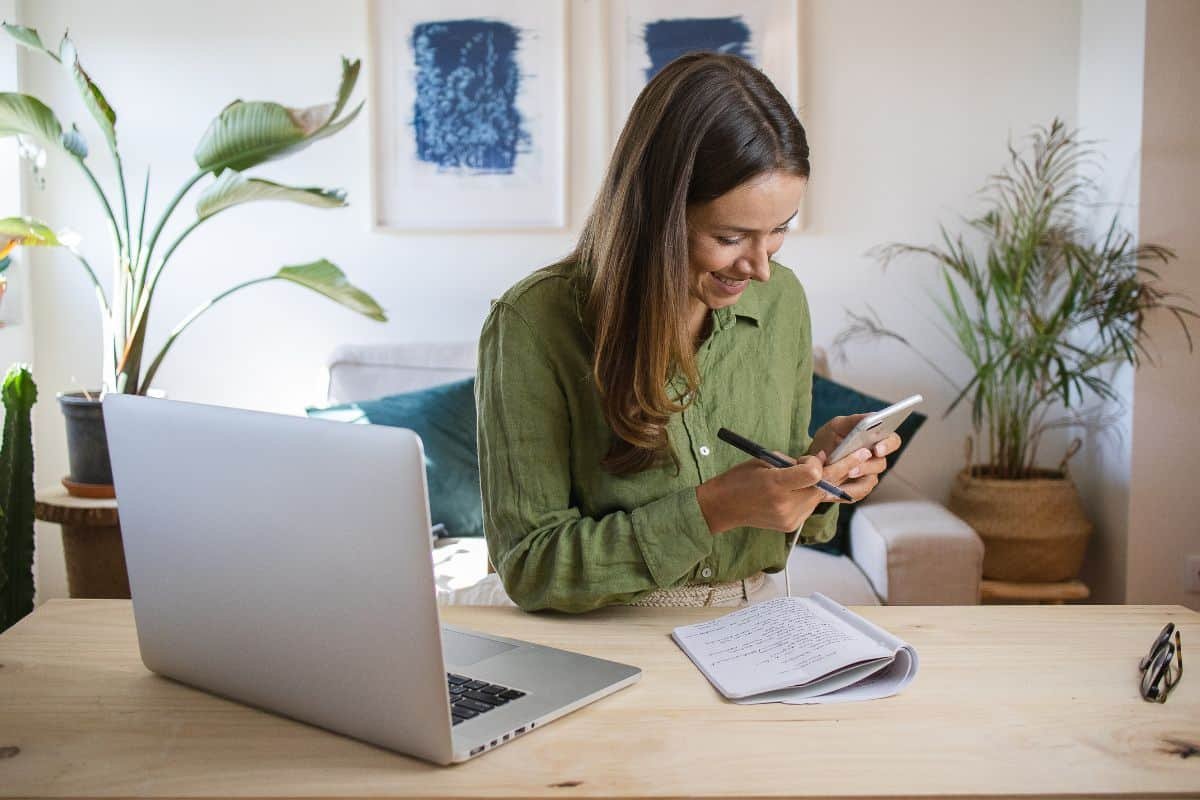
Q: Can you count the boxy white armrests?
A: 1